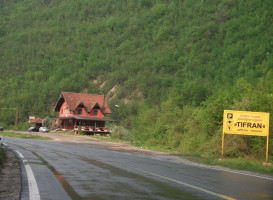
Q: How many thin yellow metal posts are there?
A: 2